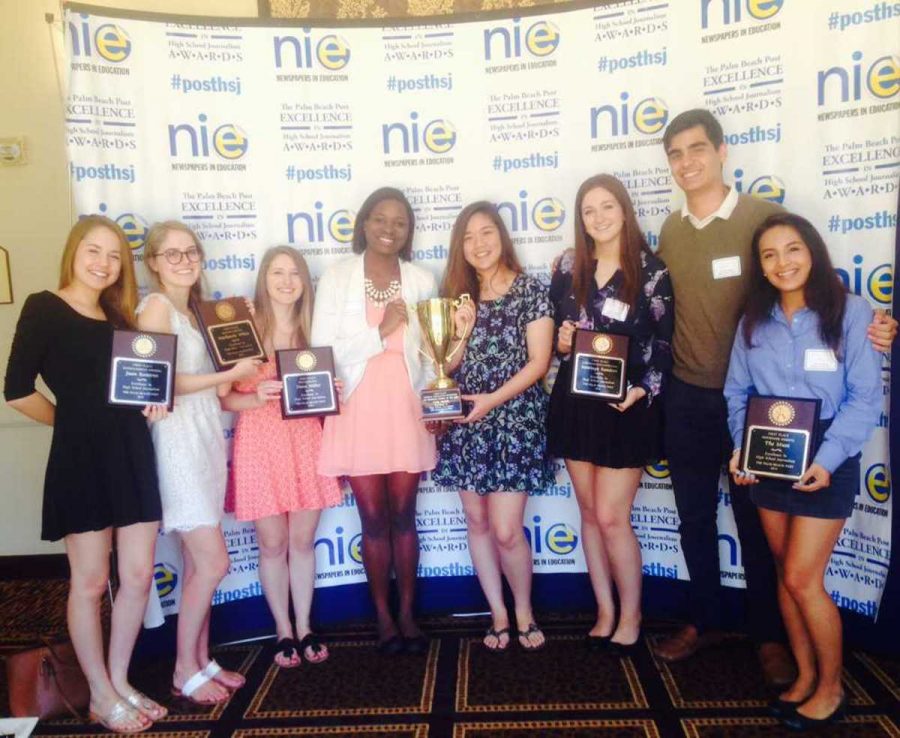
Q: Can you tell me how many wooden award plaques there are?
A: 5